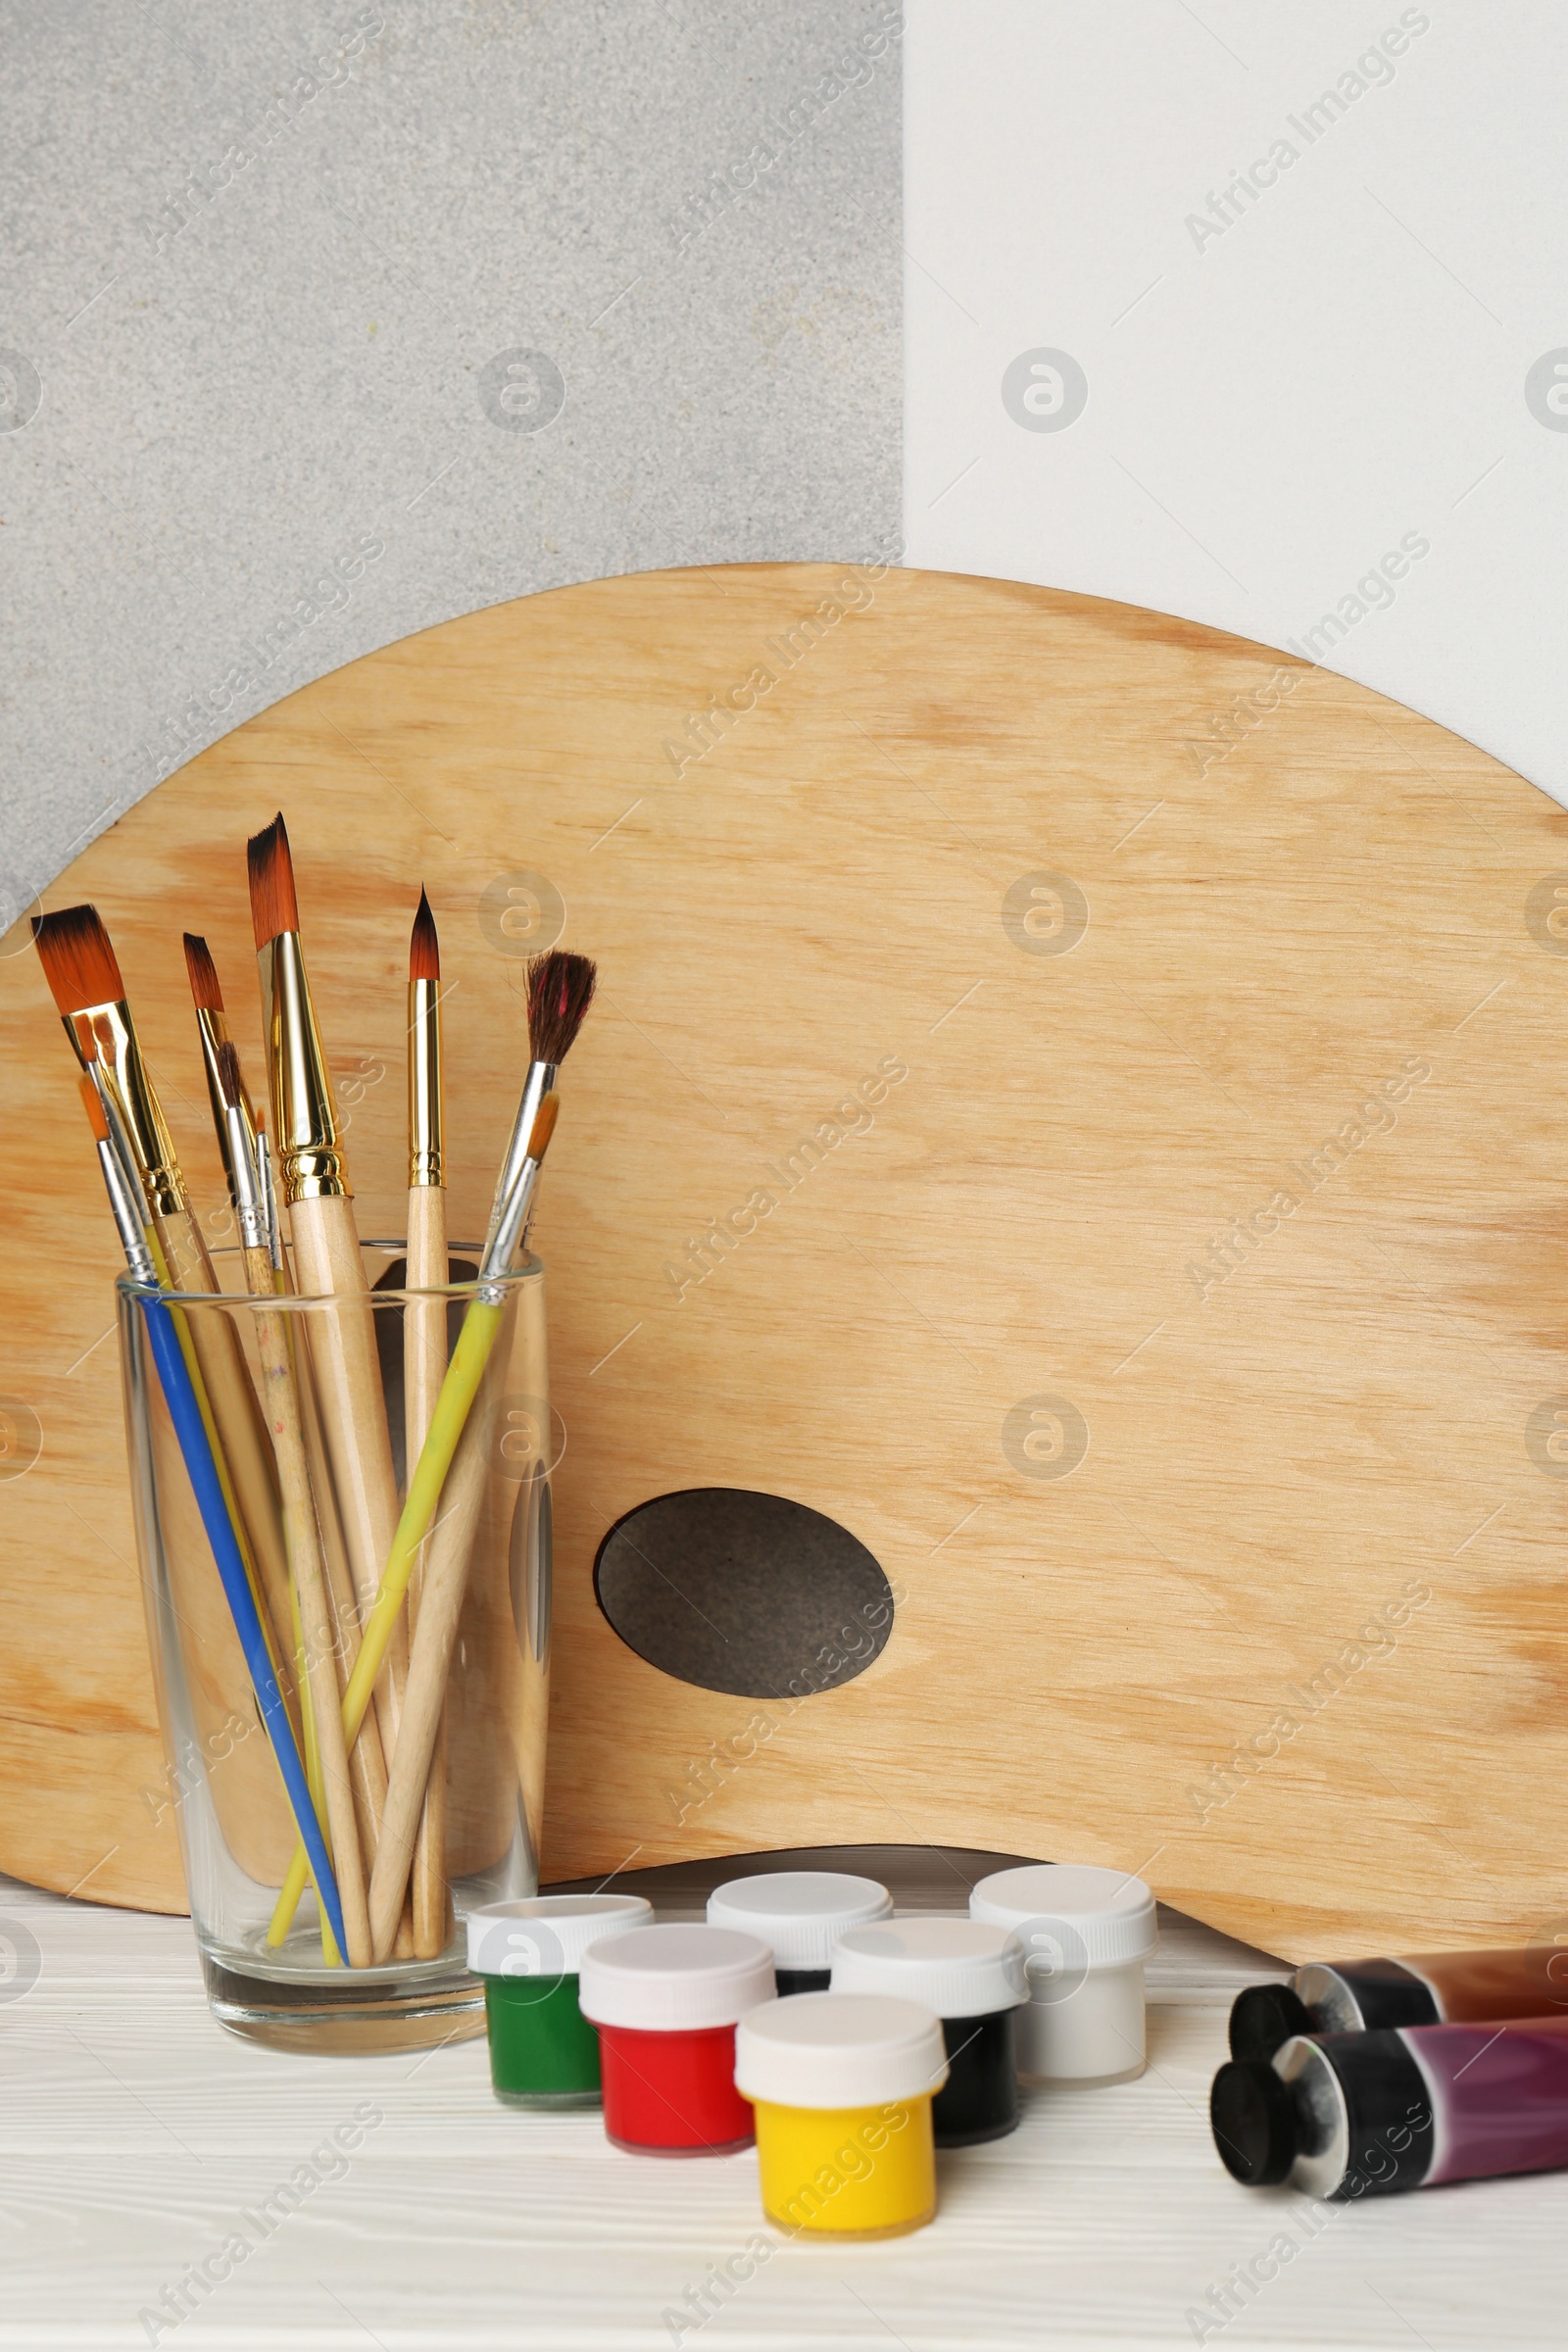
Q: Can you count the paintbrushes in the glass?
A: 10